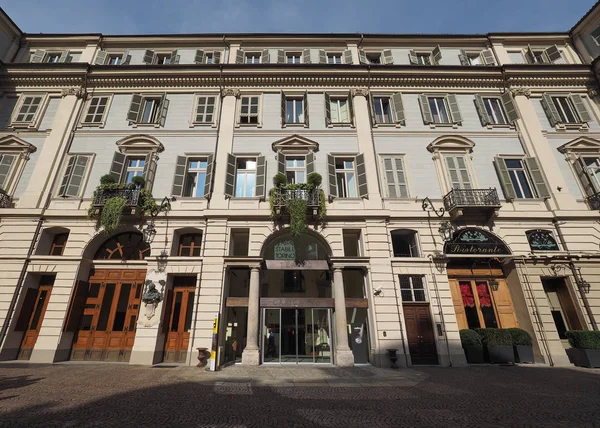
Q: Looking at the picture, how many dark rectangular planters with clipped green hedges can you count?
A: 4